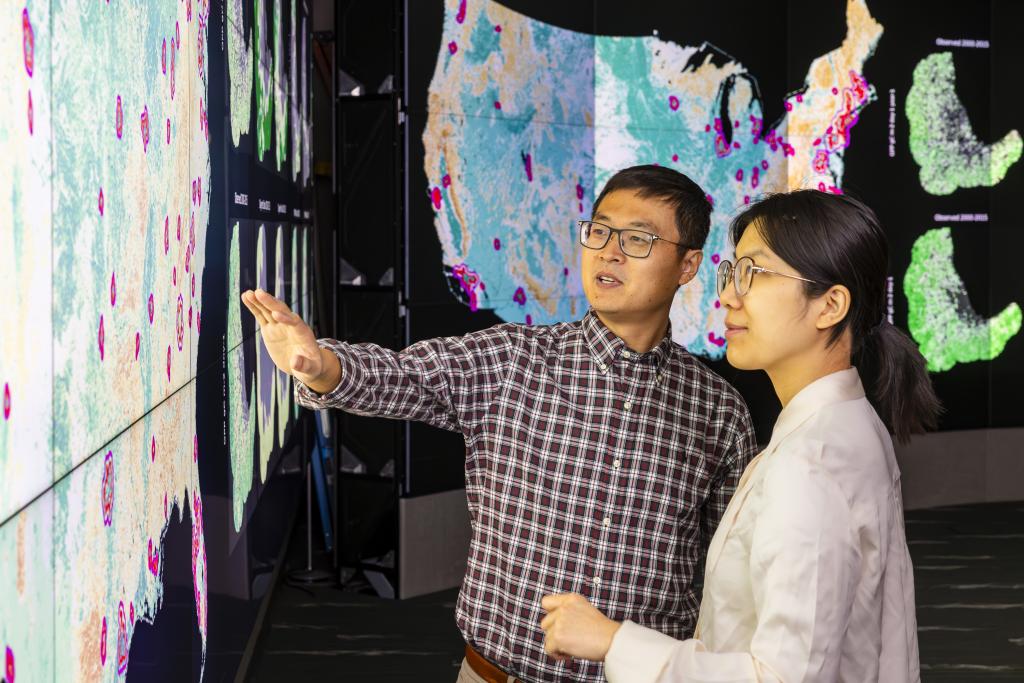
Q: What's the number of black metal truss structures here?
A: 1